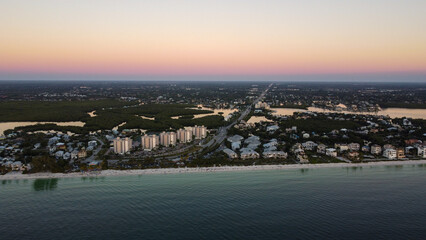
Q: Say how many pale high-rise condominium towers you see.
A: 5